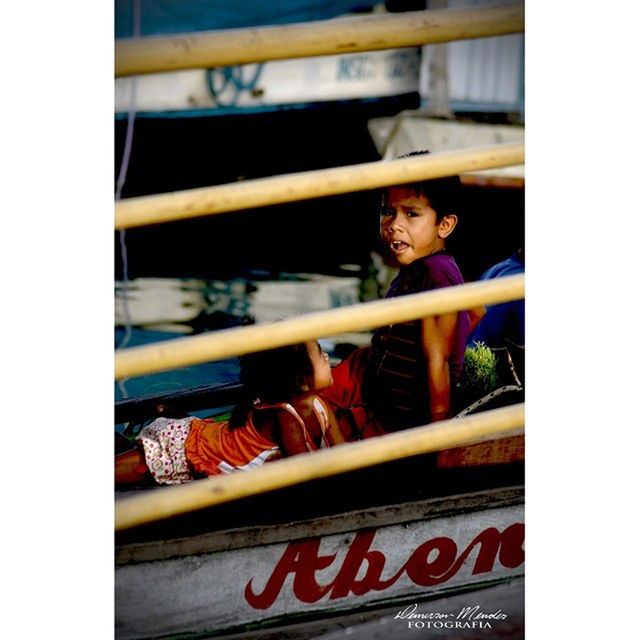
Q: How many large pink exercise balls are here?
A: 0